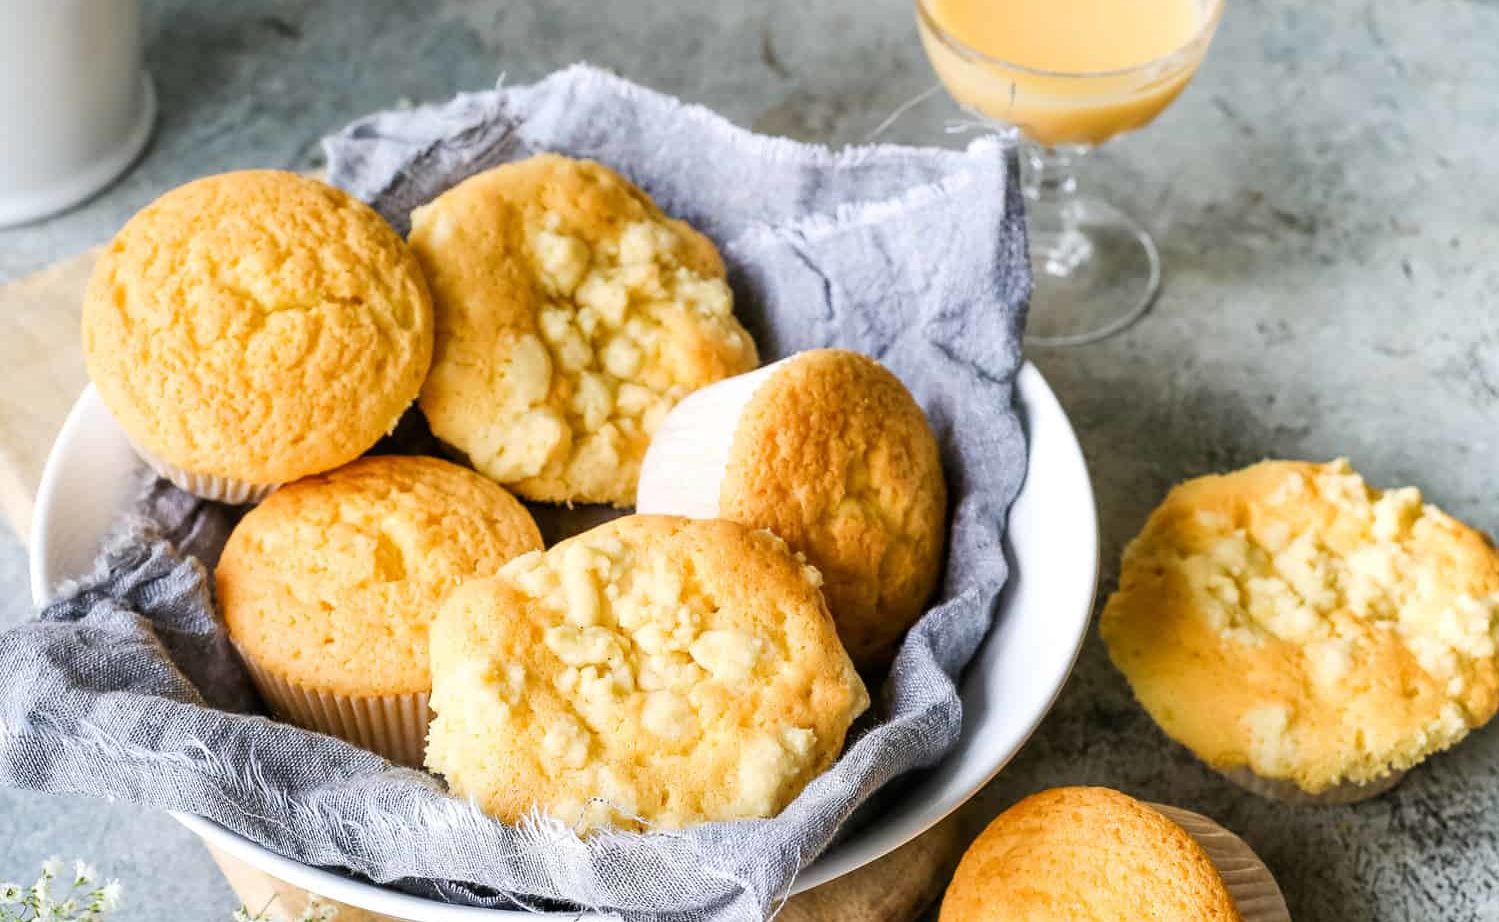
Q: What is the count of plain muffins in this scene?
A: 4